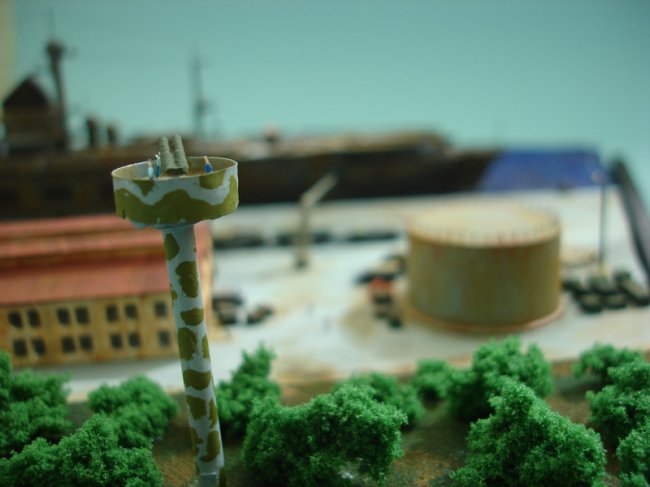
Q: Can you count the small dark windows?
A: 14